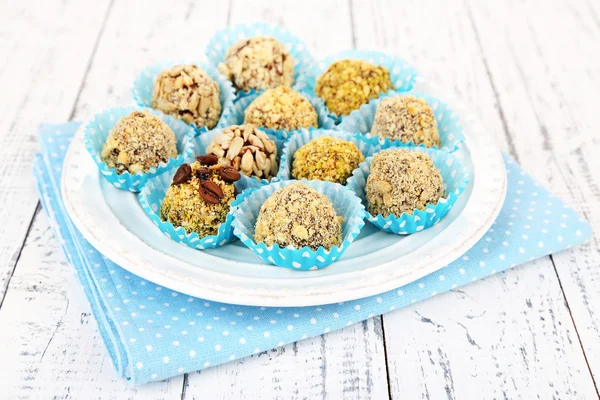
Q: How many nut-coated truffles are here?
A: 11